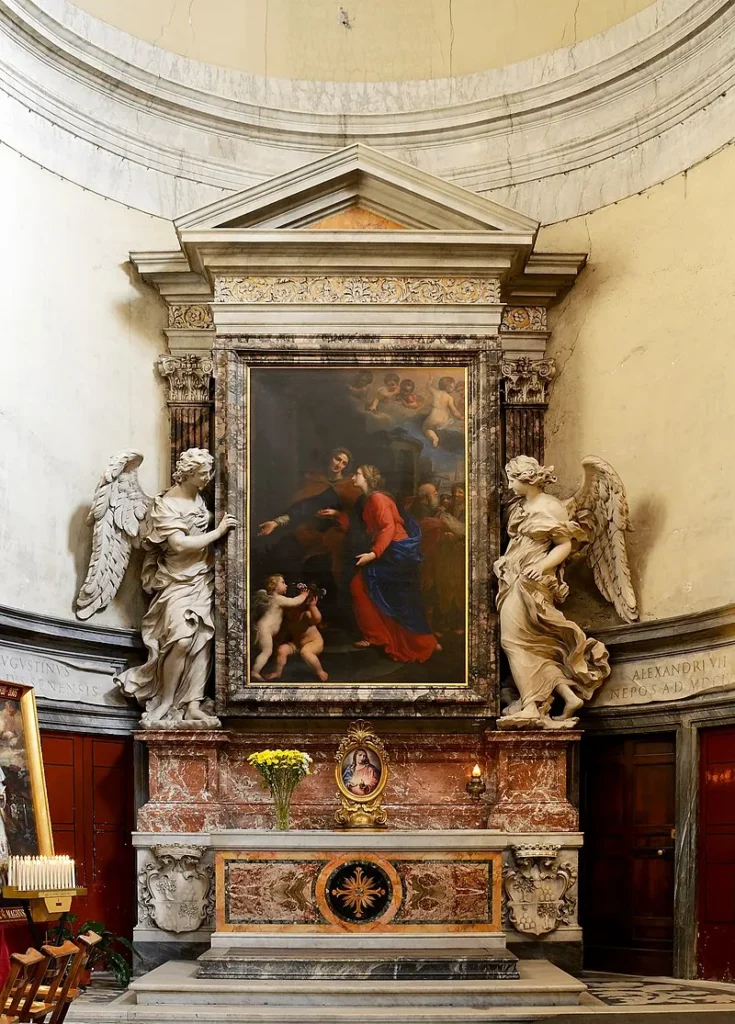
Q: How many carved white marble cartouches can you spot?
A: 2